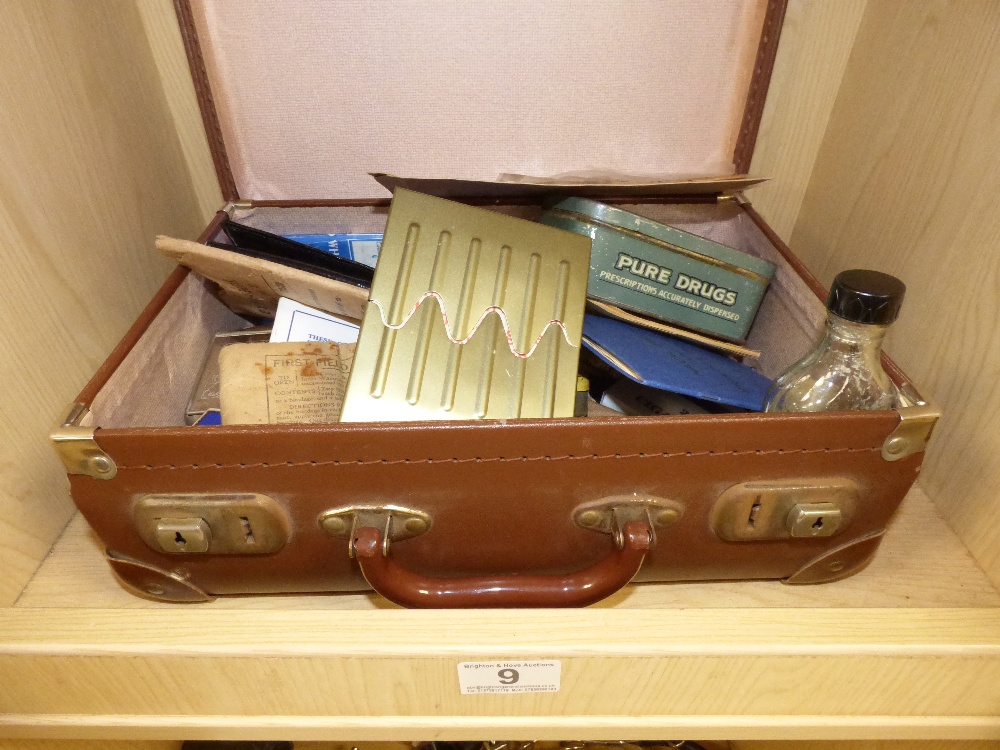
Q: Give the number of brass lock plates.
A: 2